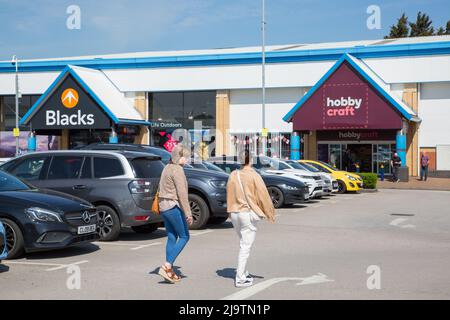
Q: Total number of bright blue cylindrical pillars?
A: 4